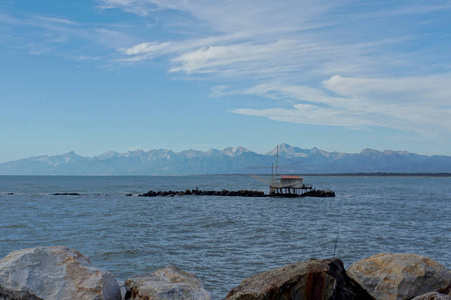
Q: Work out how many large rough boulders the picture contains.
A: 4